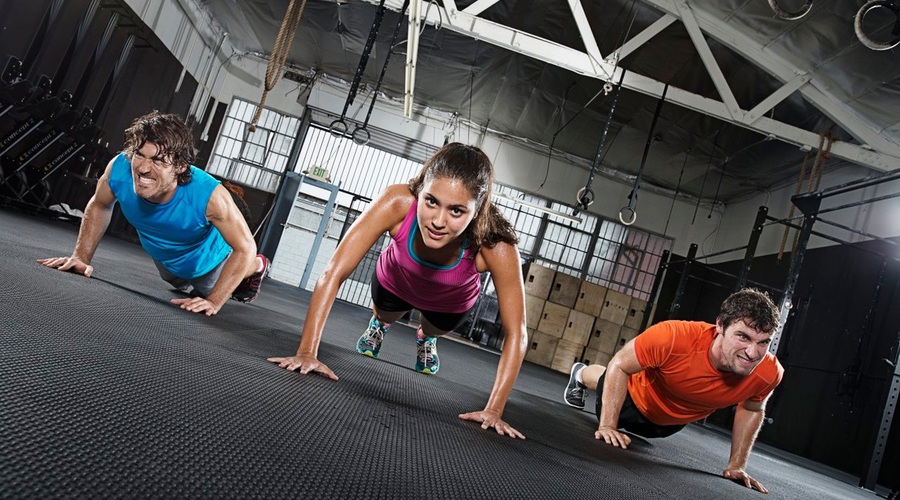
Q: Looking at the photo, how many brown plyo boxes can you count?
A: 14